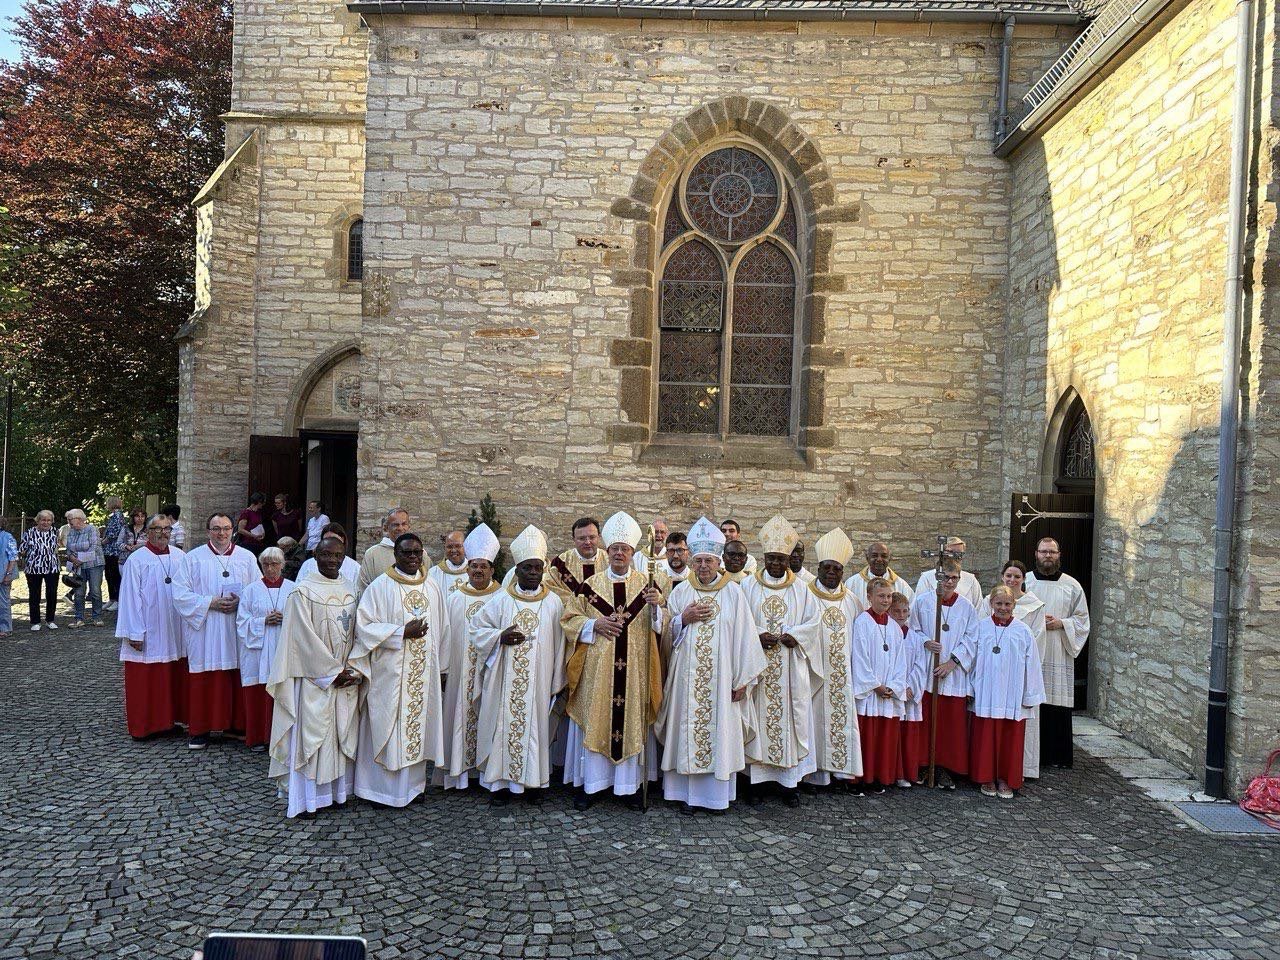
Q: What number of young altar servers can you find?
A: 4